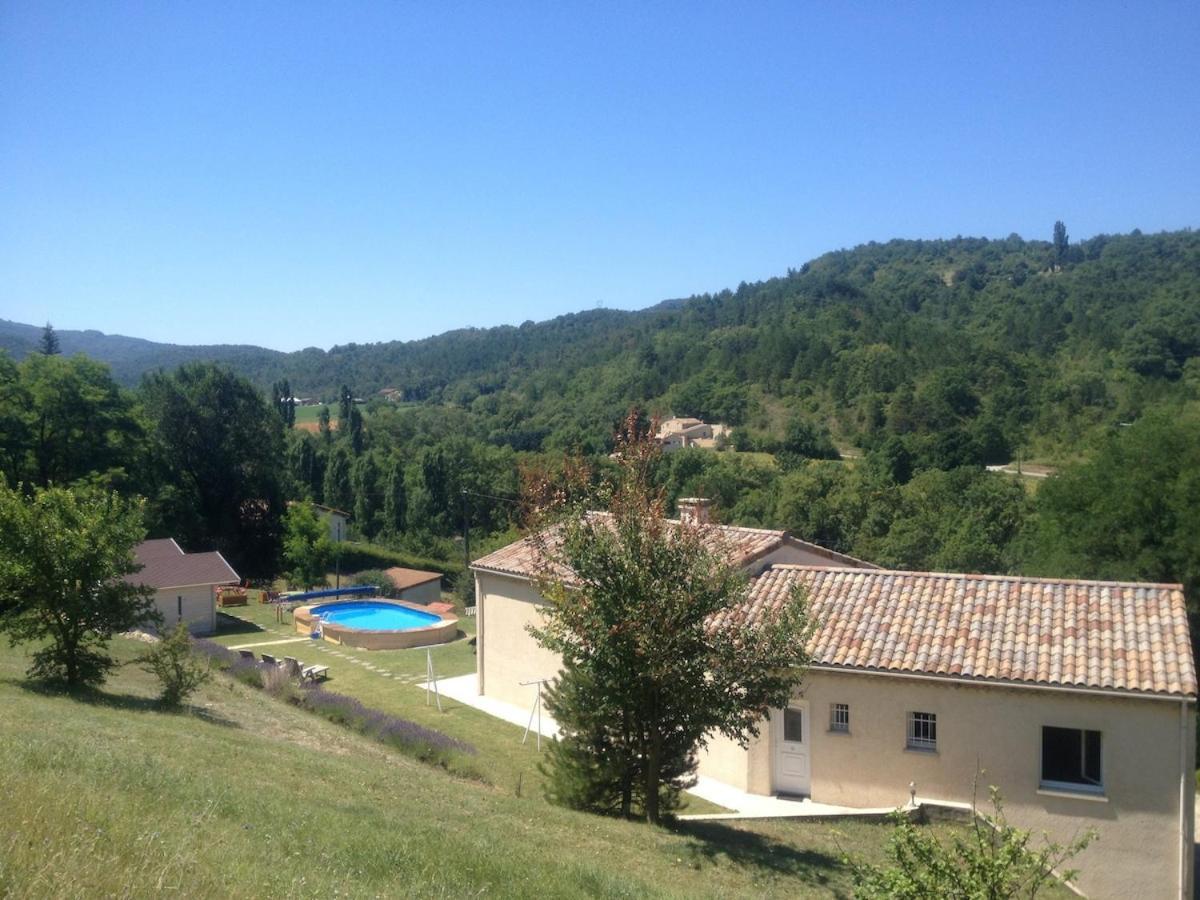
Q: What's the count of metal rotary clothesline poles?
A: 2